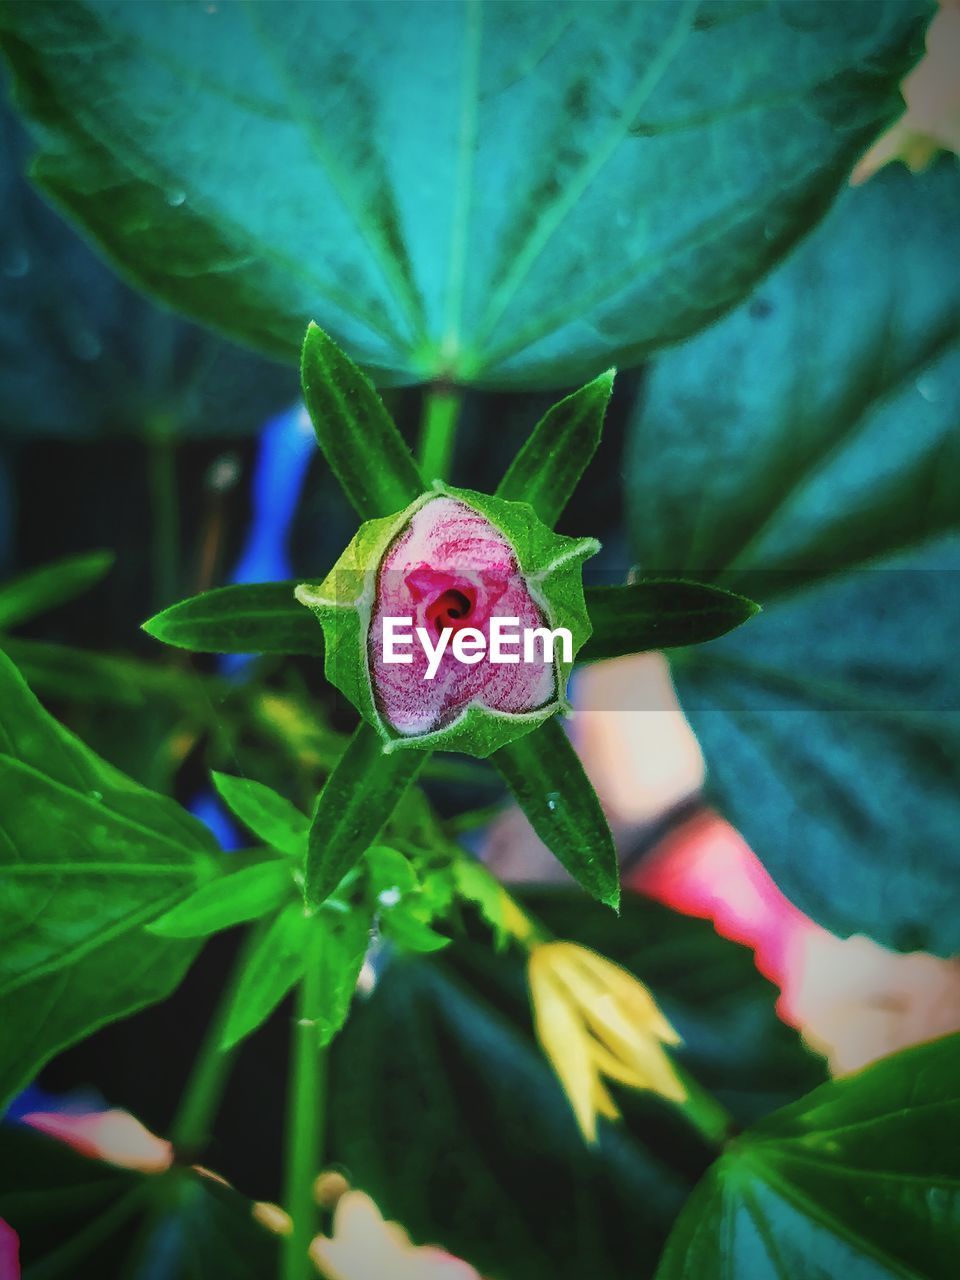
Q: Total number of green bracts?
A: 6